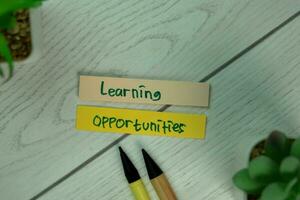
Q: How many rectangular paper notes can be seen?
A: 2